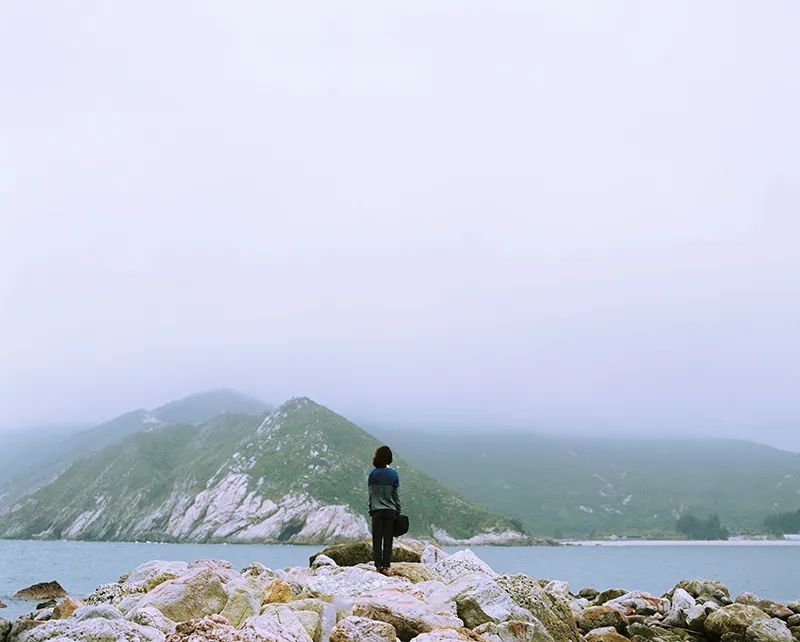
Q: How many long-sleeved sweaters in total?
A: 1